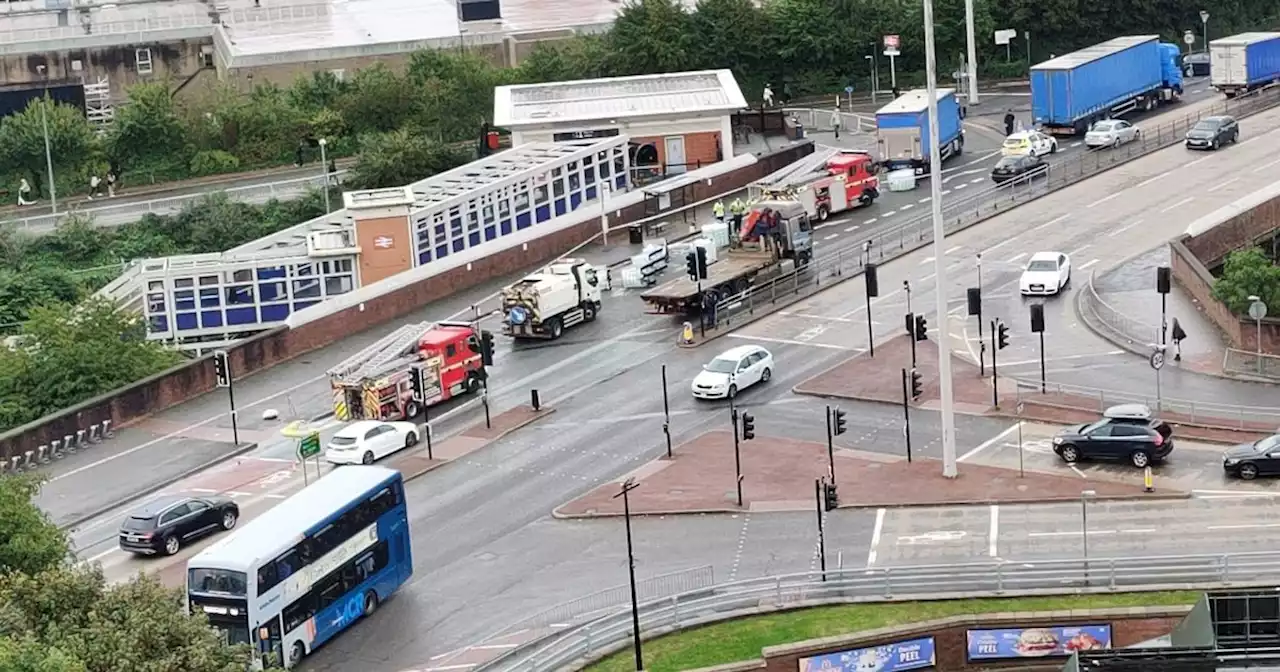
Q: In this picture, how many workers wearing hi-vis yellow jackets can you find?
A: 2